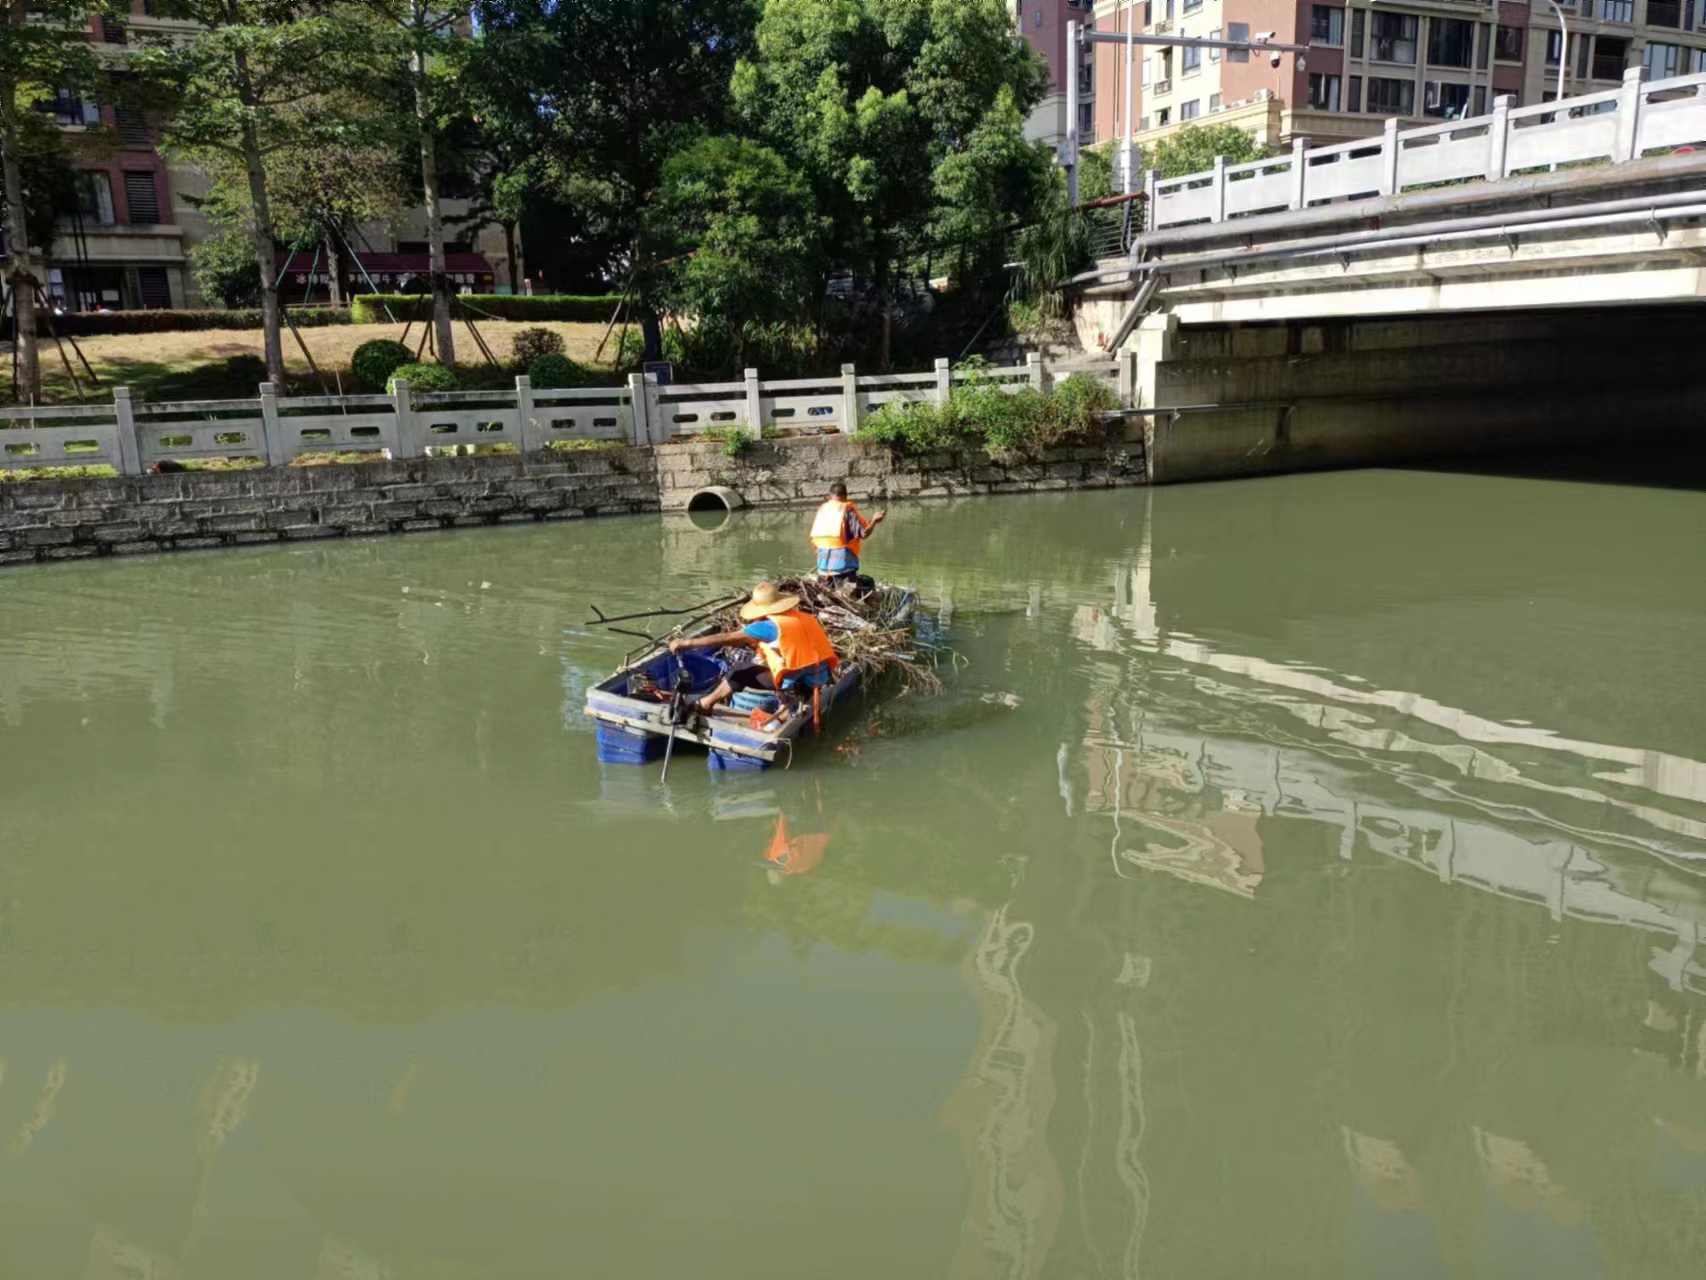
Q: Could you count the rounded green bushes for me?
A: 3